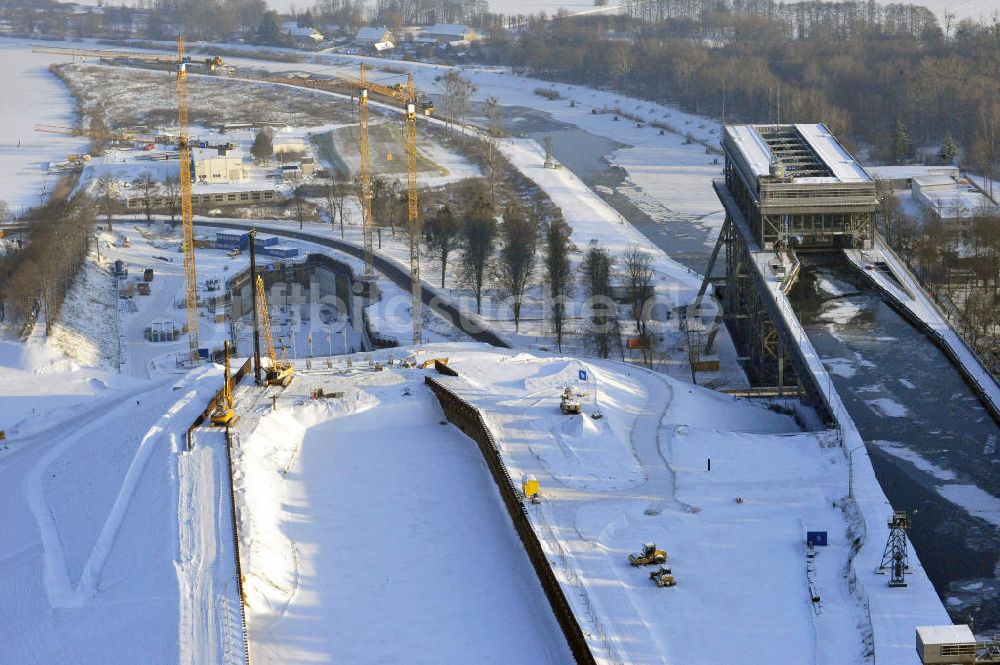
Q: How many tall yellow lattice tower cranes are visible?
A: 3